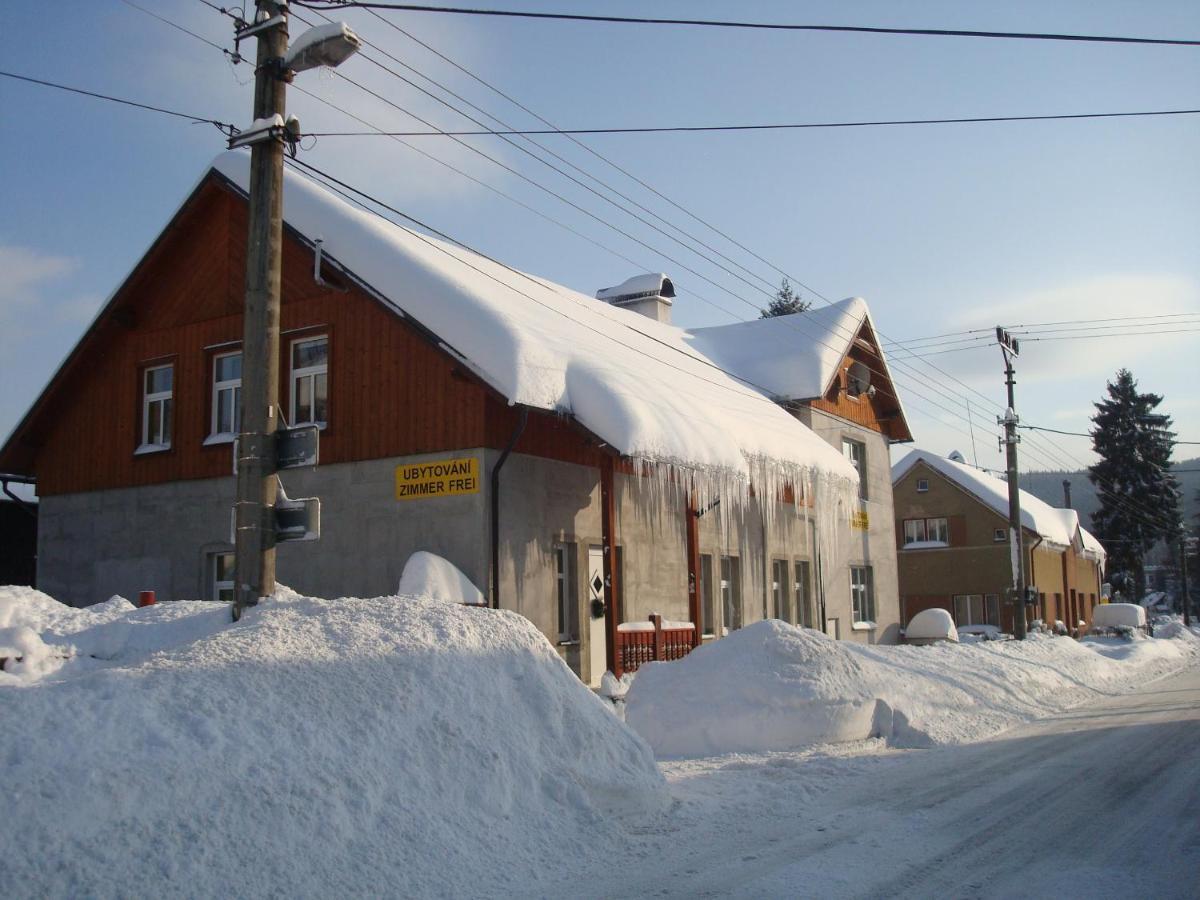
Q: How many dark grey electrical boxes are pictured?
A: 2